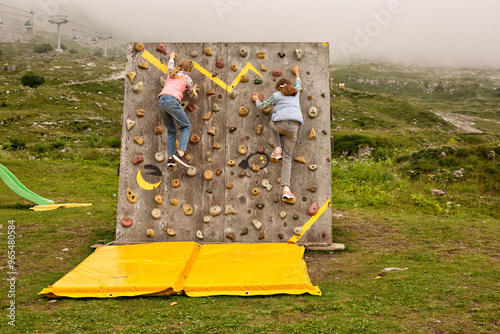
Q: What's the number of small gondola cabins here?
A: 5